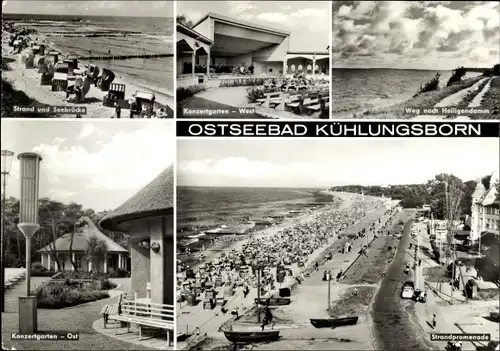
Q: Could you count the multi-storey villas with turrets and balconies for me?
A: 1